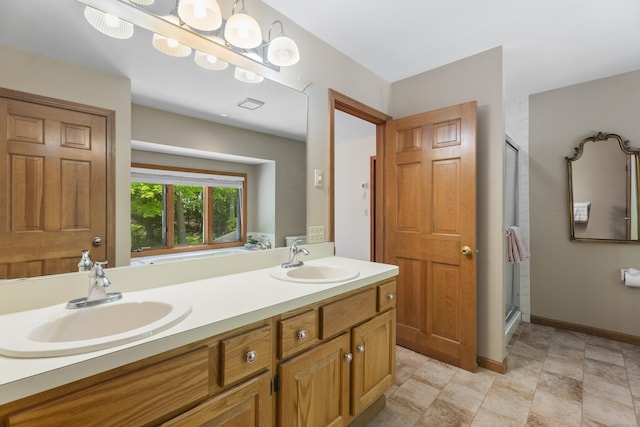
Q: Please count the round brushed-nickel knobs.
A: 5